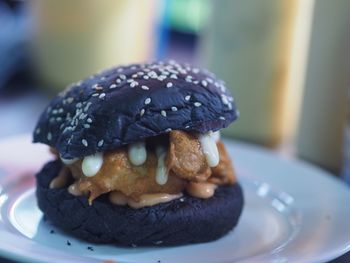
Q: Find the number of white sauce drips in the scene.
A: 4